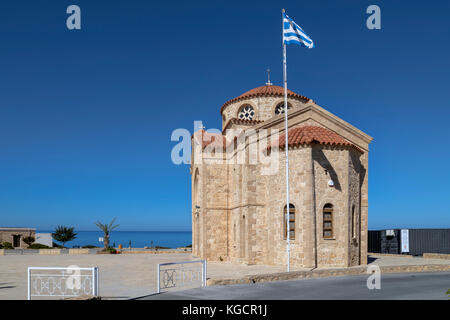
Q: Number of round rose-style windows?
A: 2